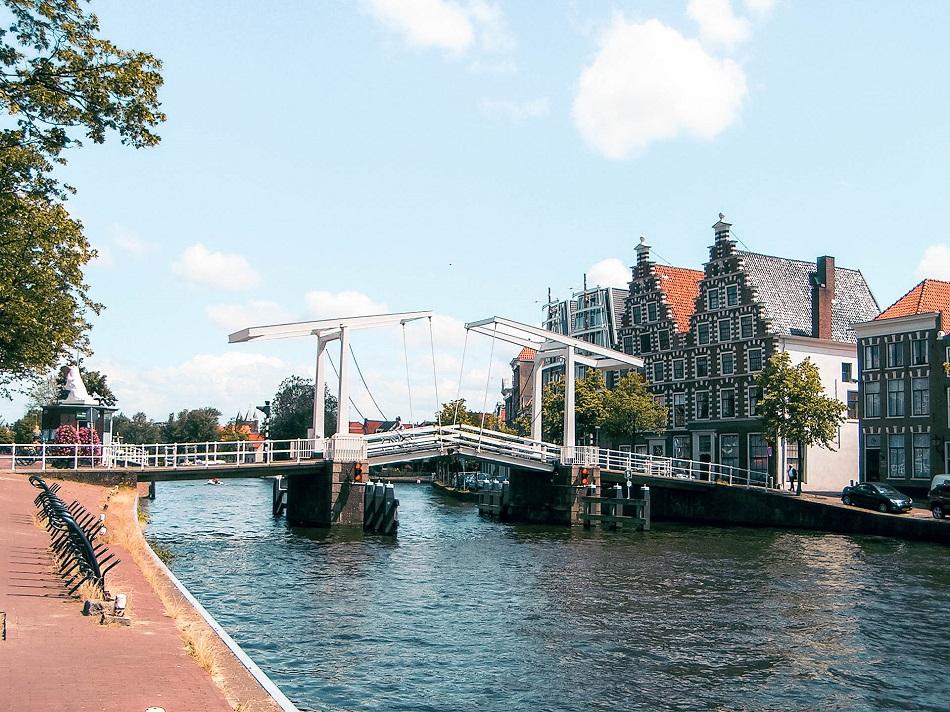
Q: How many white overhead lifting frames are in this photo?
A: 2